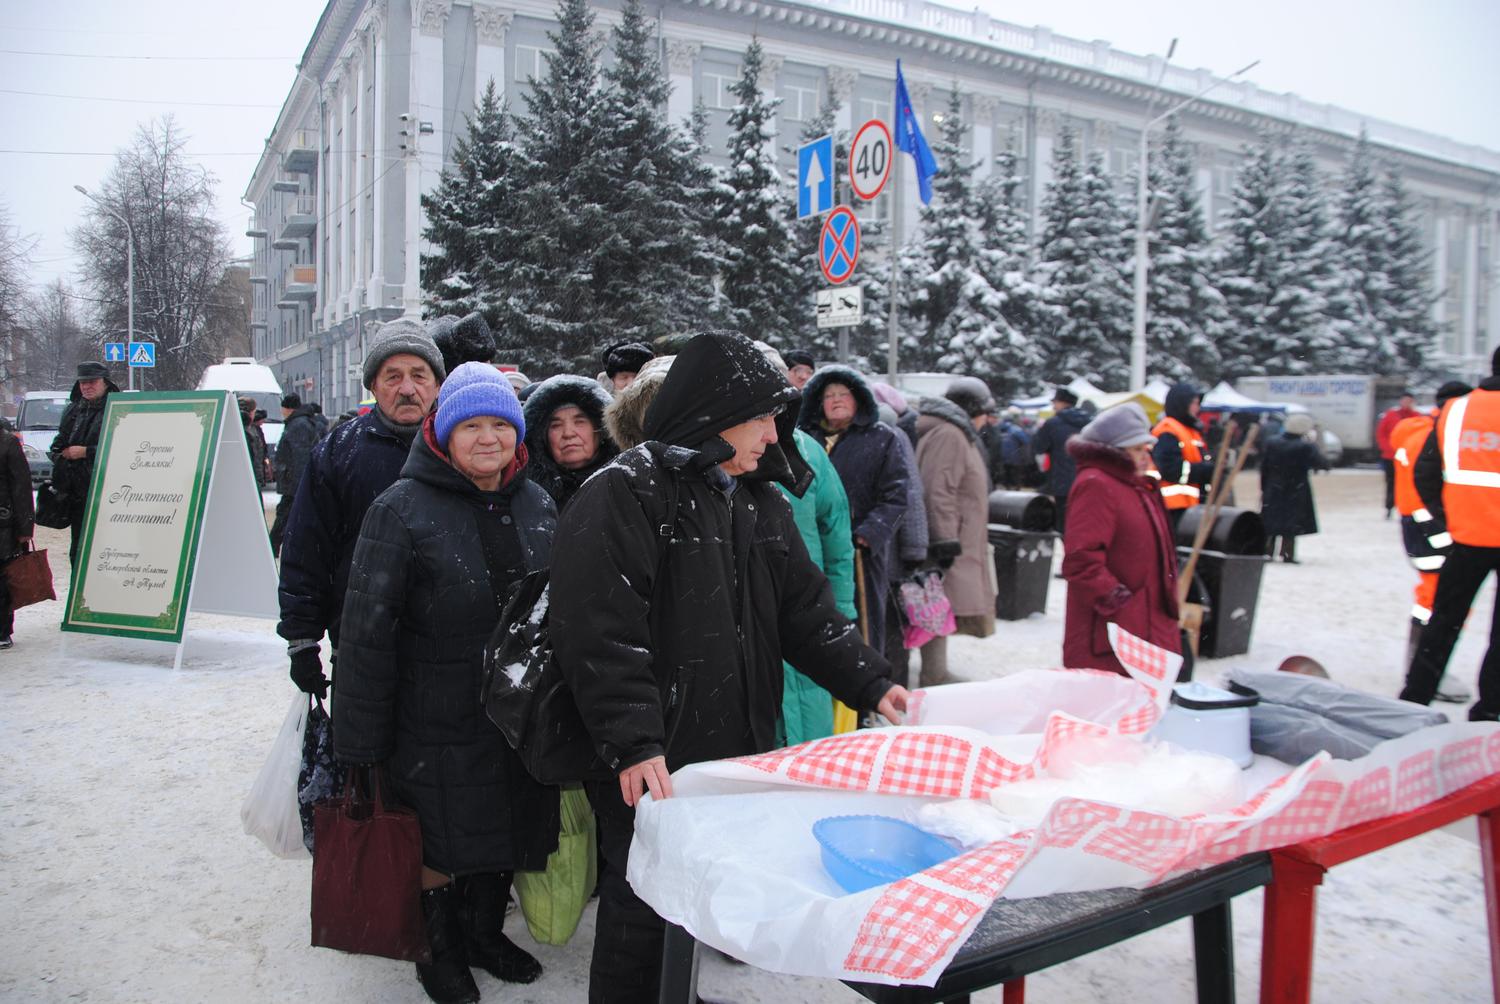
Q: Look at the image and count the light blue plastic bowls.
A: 1